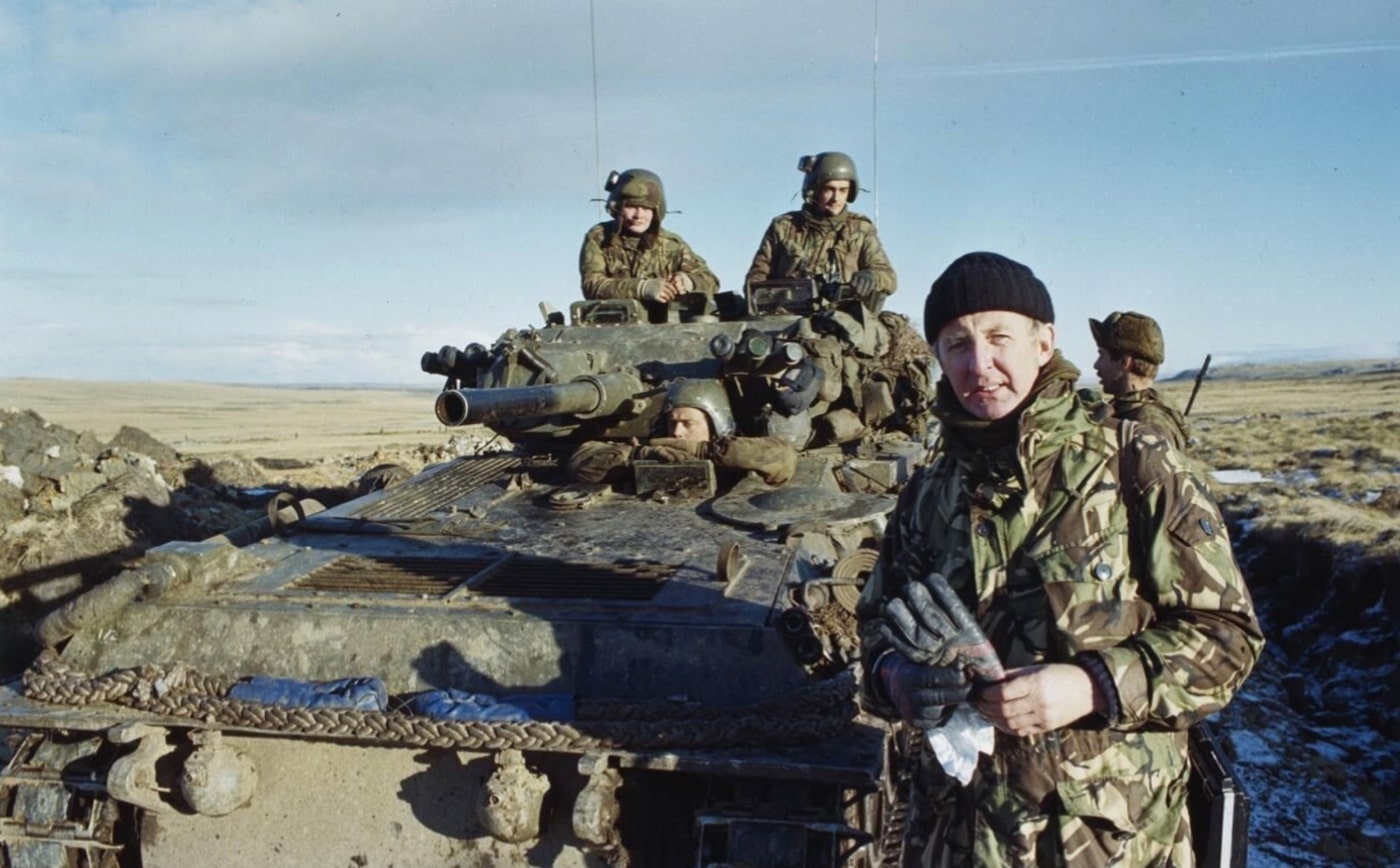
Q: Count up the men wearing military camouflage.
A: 5